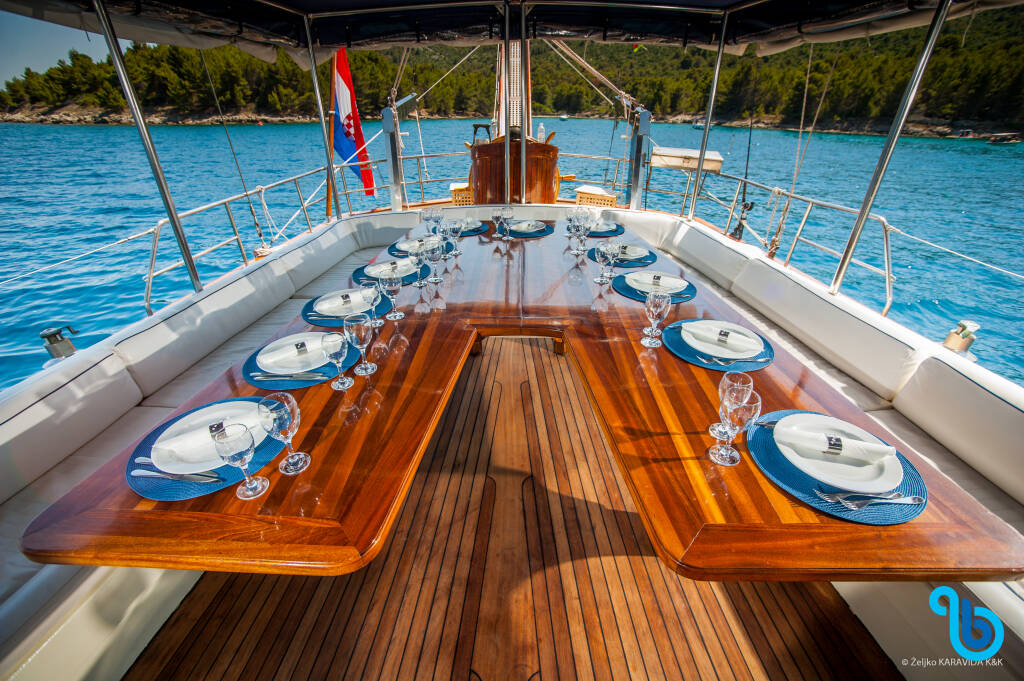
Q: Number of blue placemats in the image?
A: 12